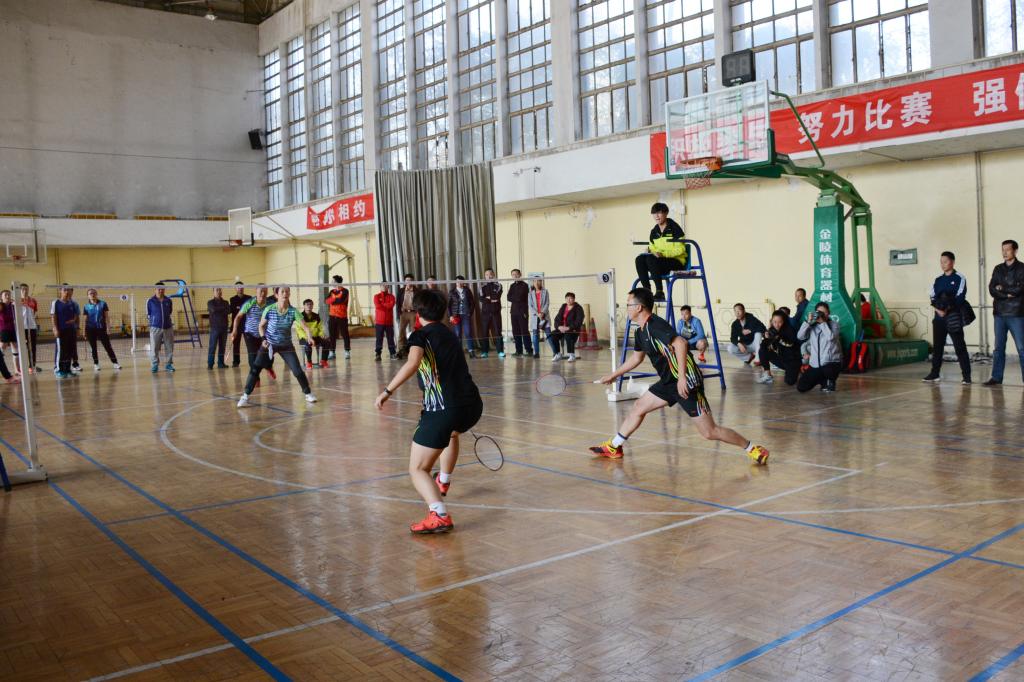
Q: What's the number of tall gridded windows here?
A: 13